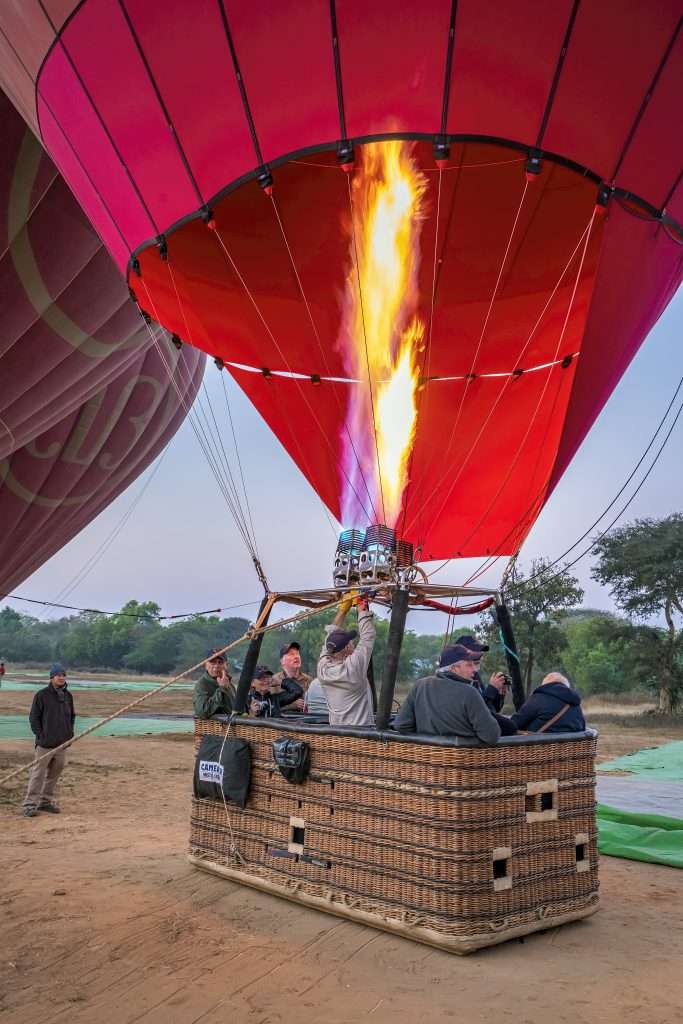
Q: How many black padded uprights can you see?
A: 4